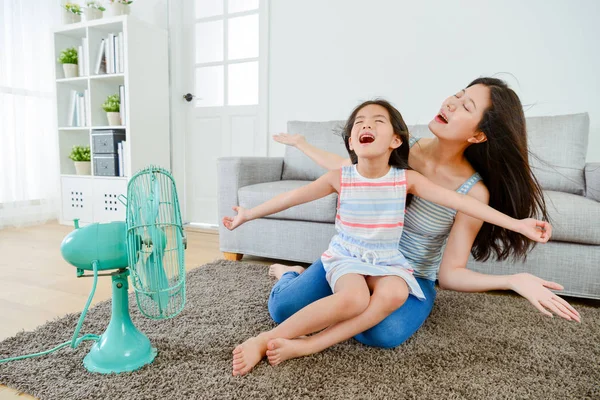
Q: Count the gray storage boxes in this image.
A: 2